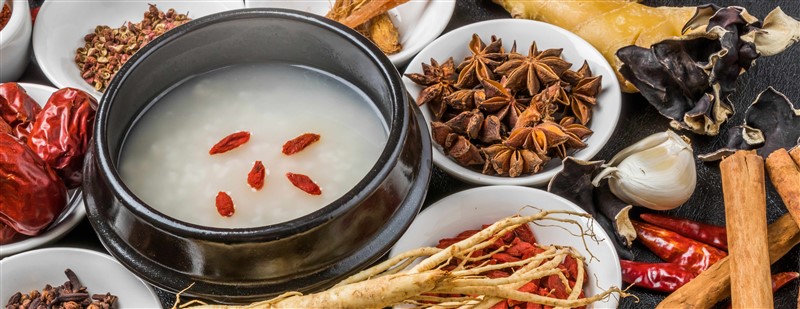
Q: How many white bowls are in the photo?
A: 7